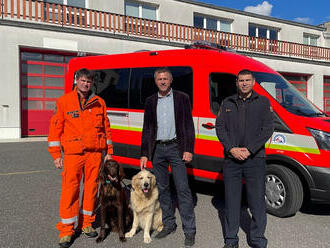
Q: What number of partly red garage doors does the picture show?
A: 3